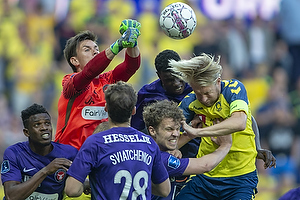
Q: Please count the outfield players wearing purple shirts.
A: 4